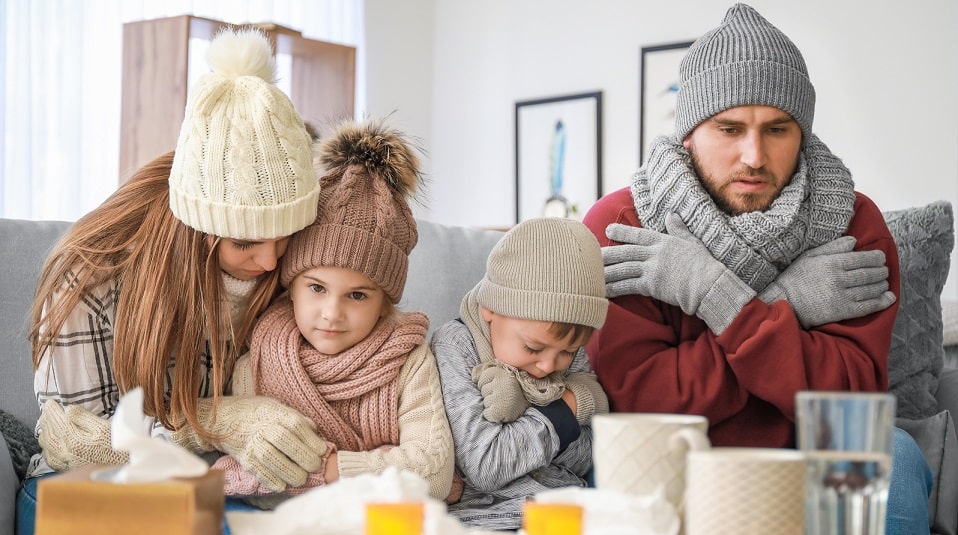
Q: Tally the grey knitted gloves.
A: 2